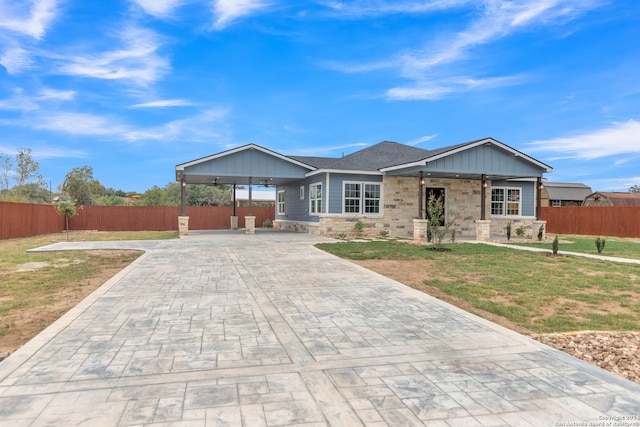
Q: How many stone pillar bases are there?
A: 6